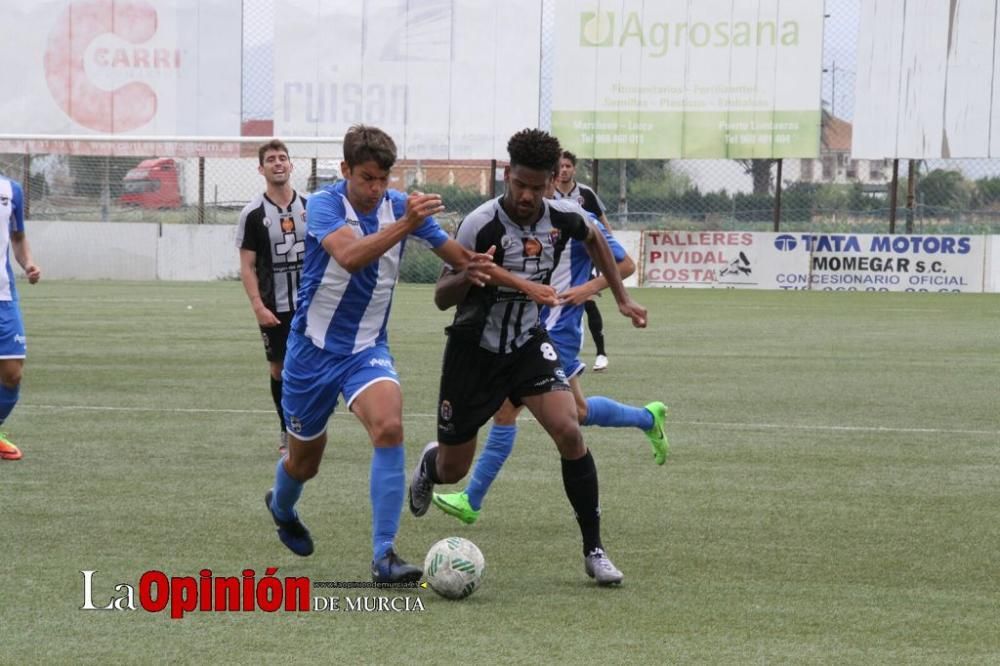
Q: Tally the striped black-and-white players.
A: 3